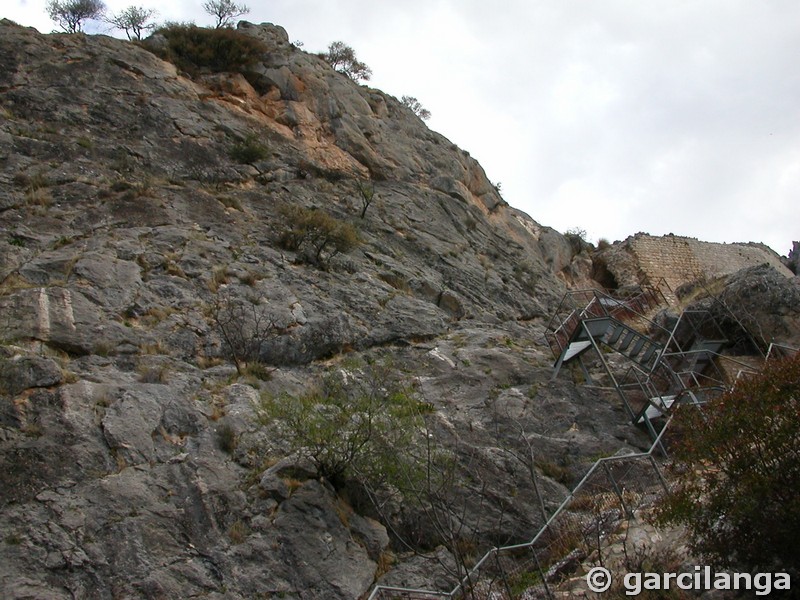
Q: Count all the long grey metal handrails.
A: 1